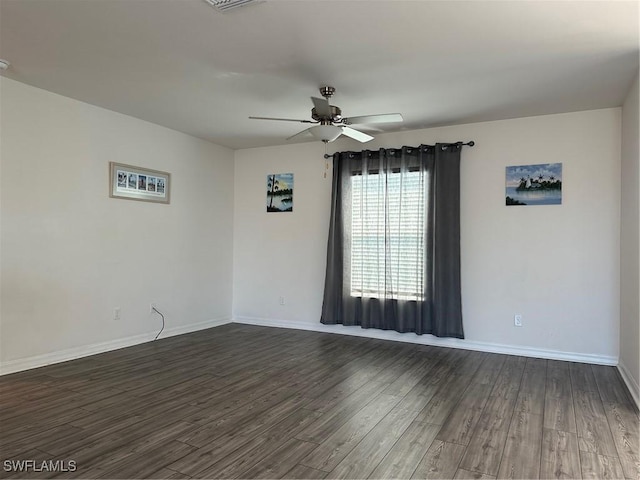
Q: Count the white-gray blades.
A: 5